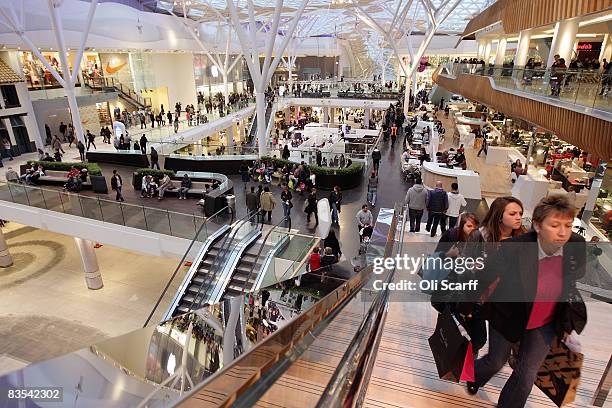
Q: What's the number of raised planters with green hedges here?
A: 3